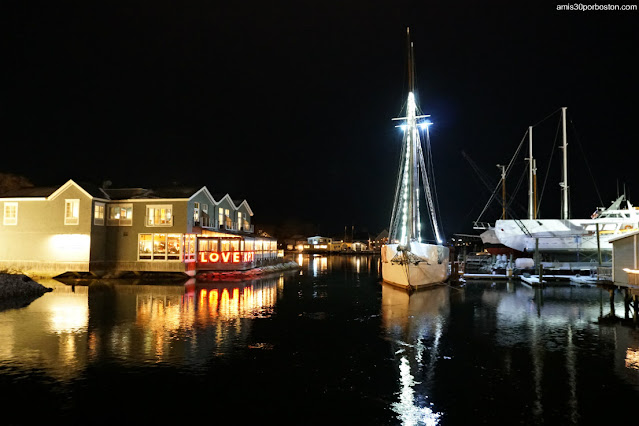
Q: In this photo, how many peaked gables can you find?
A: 4